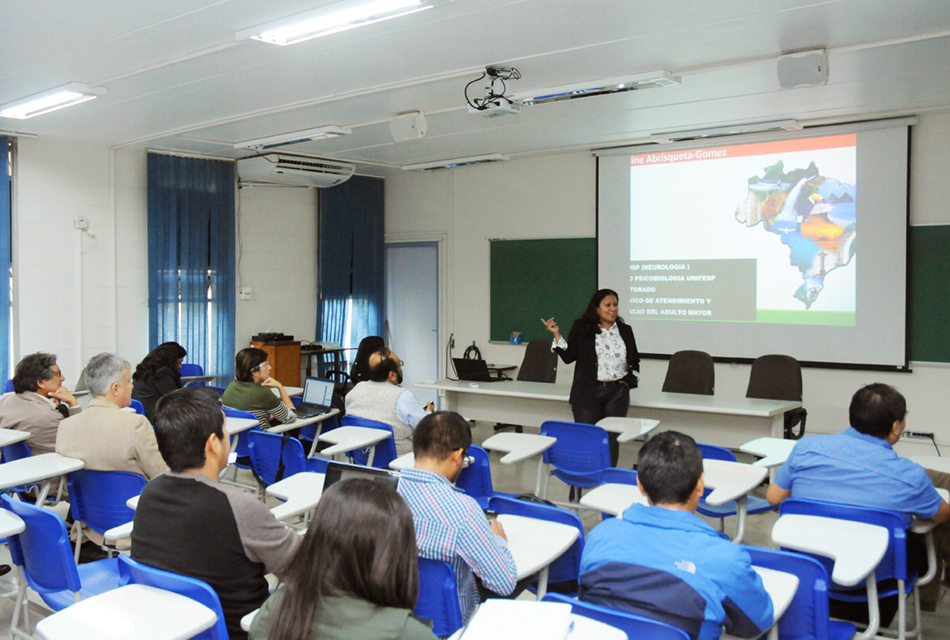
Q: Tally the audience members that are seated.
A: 10